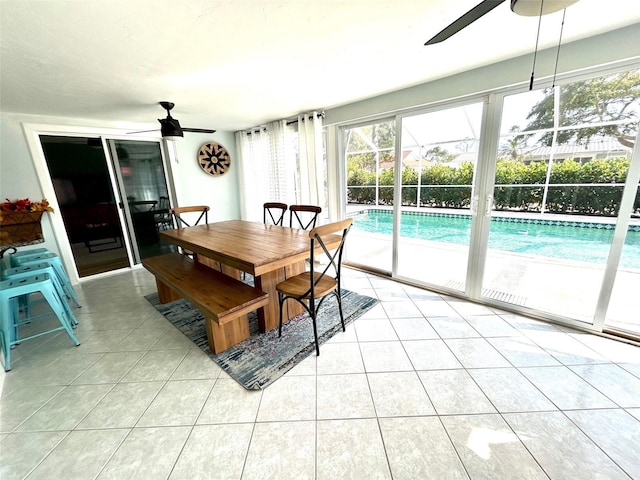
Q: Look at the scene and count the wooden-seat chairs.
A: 4